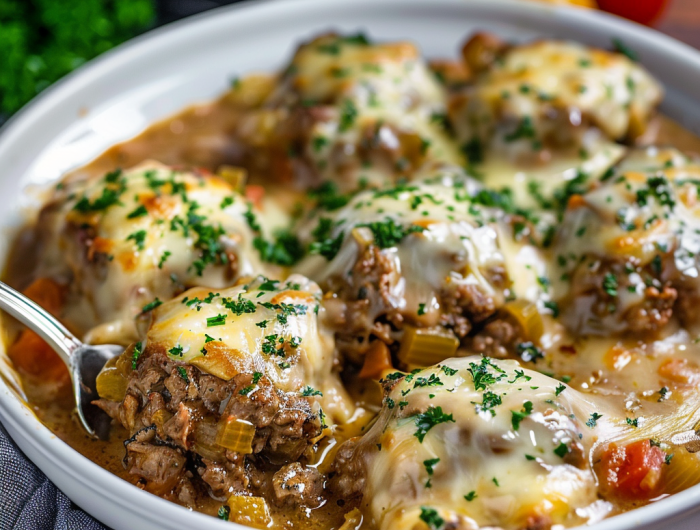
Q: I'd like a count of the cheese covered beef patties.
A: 7